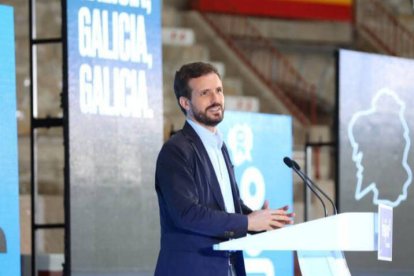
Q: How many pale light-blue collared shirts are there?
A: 1